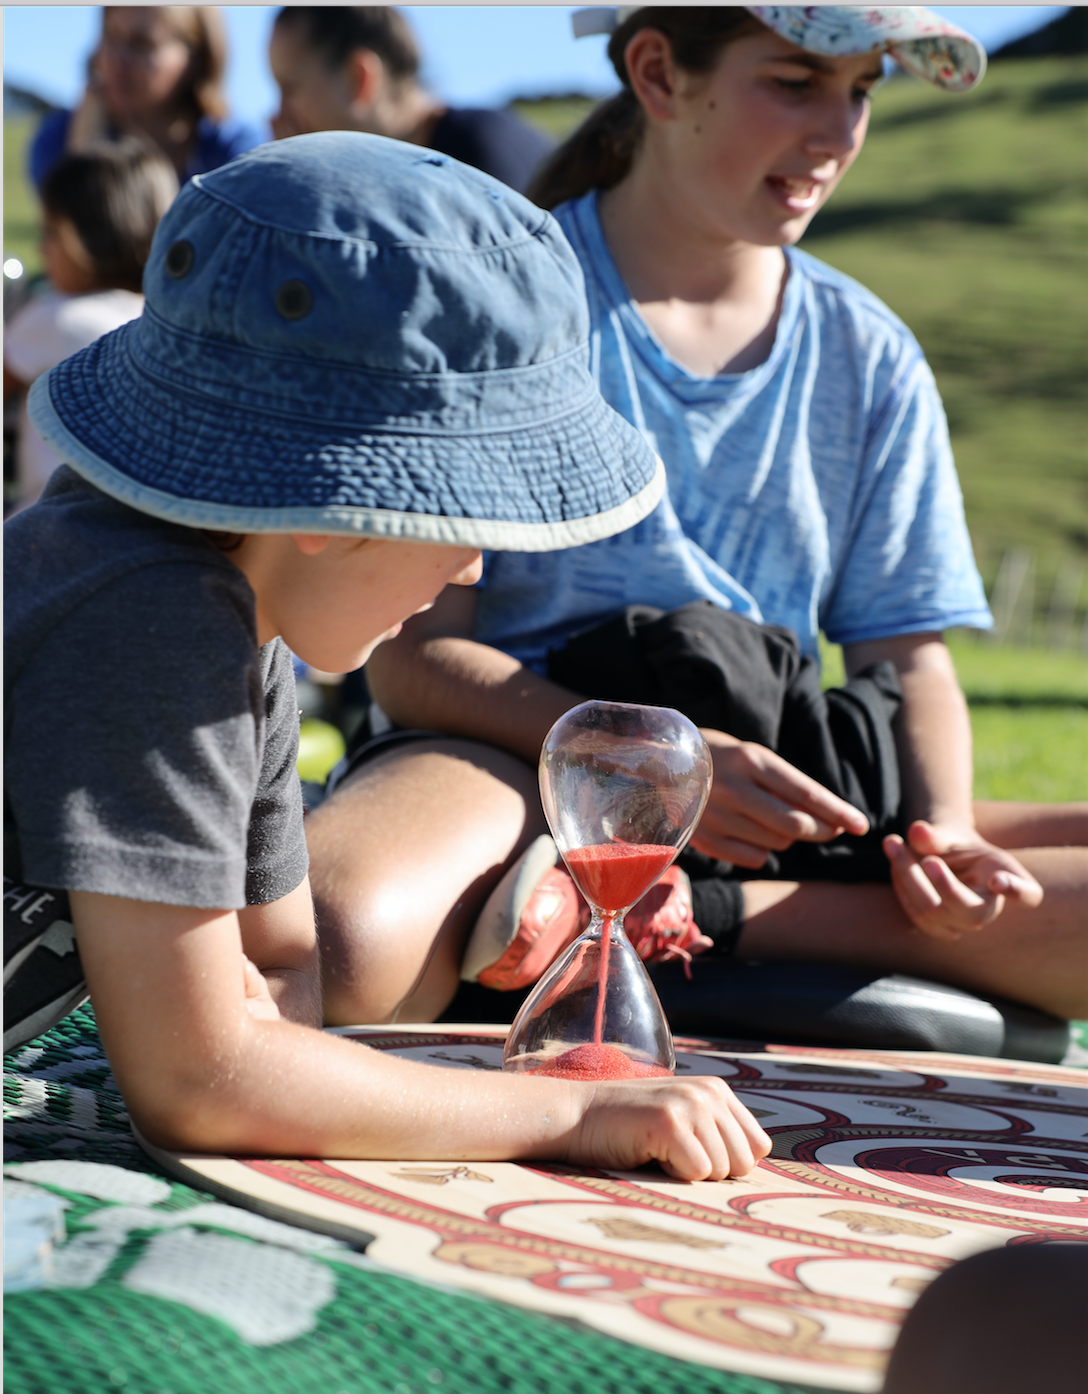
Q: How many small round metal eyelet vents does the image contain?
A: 2